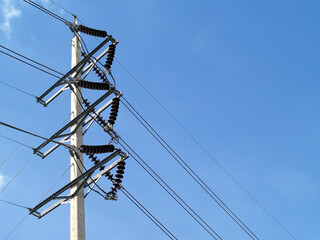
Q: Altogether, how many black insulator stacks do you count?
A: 9